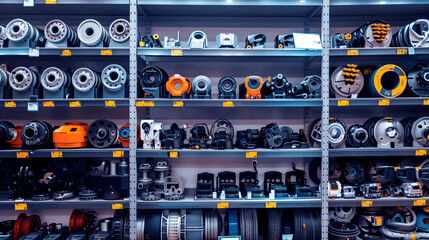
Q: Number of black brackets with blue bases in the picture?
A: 5